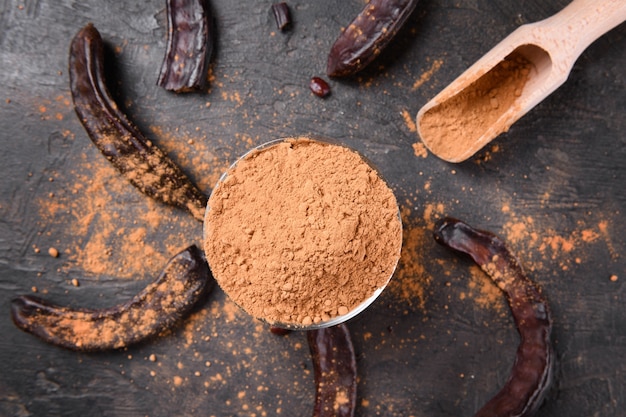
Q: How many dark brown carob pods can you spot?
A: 6